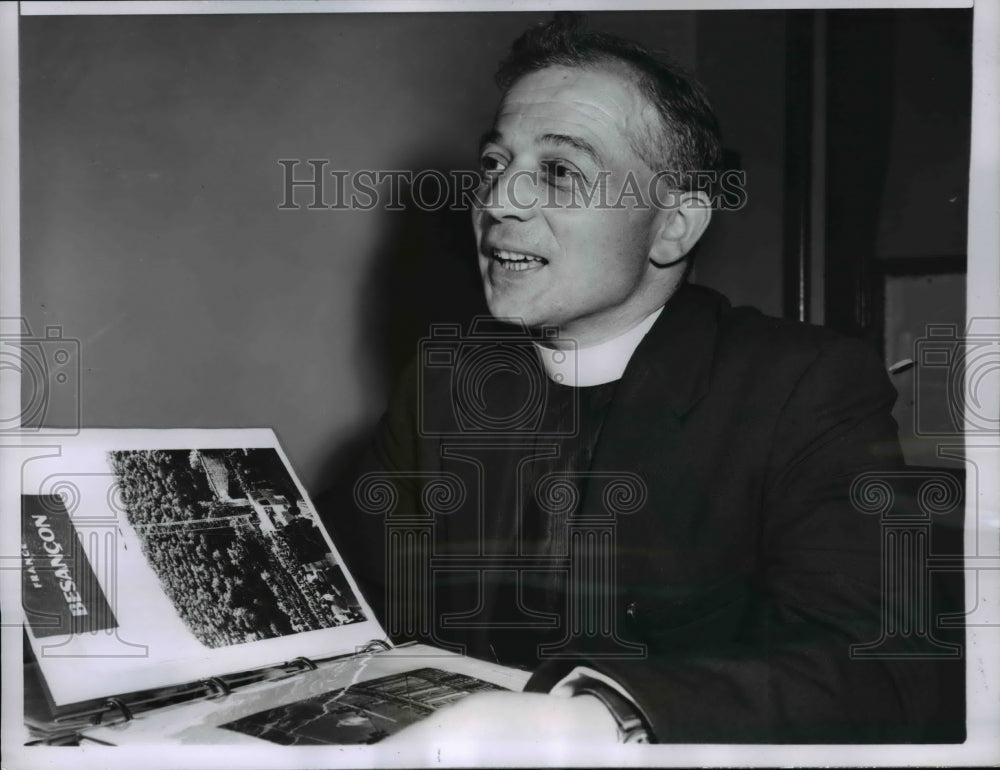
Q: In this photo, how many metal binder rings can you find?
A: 4